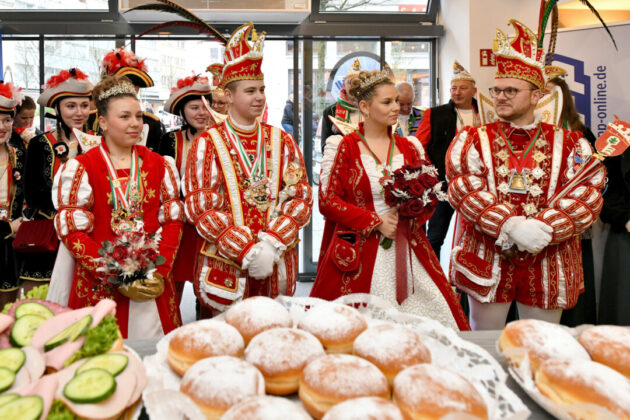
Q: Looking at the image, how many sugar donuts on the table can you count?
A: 13